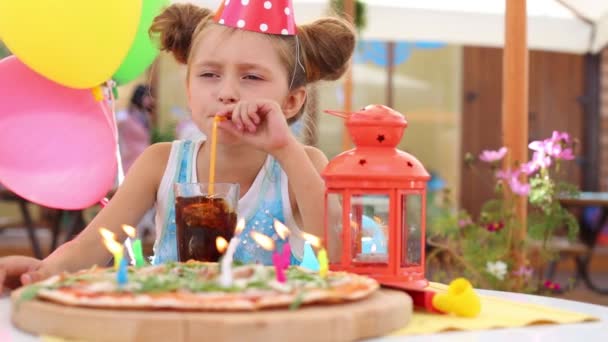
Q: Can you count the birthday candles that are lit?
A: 8